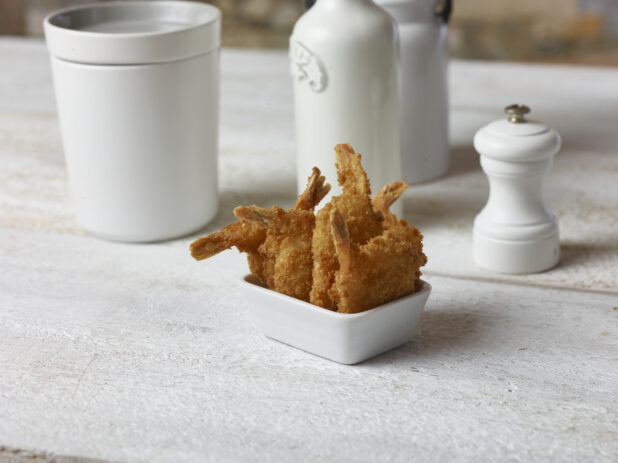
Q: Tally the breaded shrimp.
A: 6